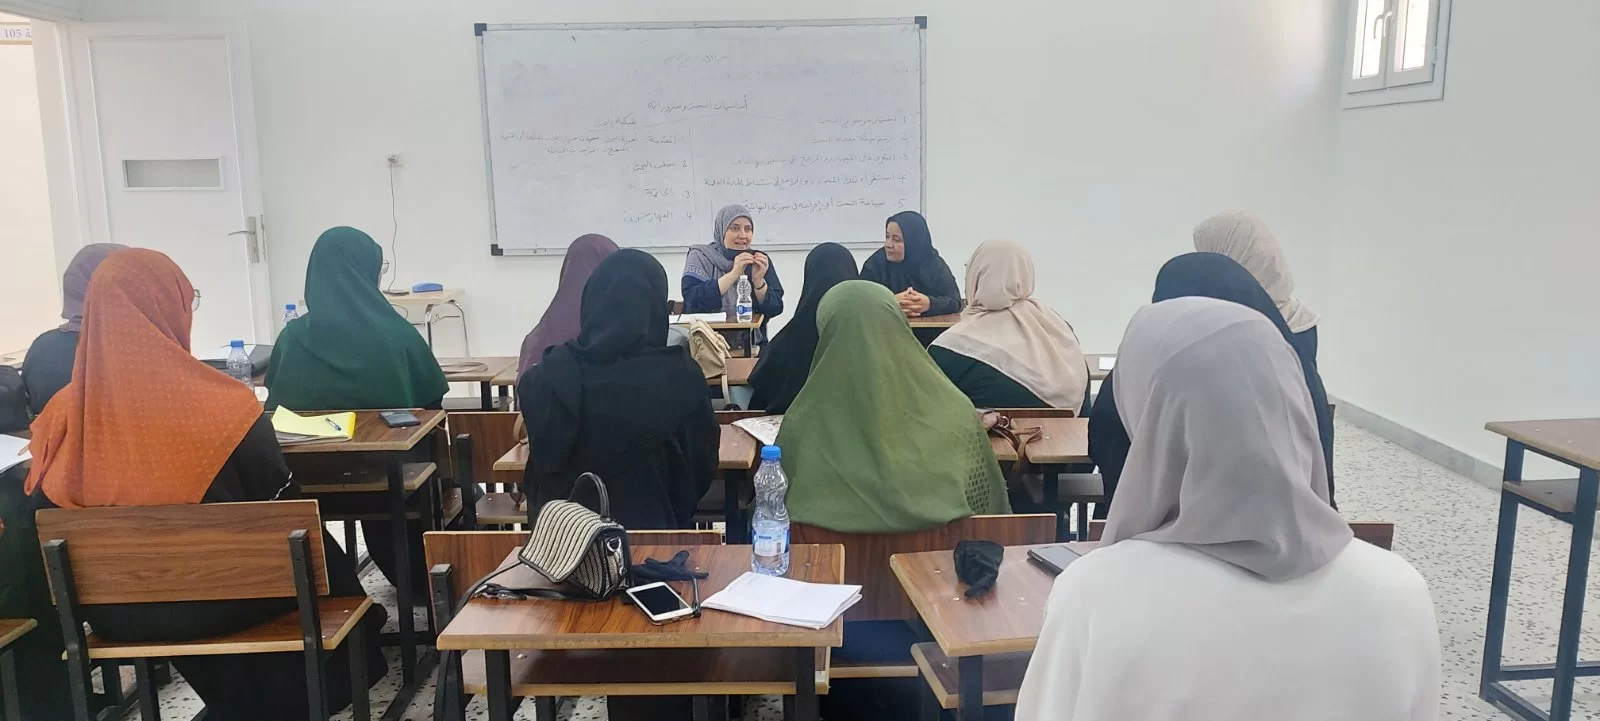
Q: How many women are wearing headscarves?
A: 13